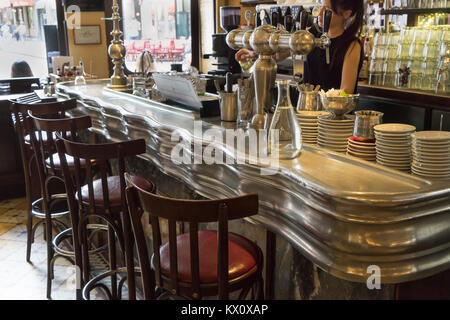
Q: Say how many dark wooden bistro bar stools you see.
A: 4